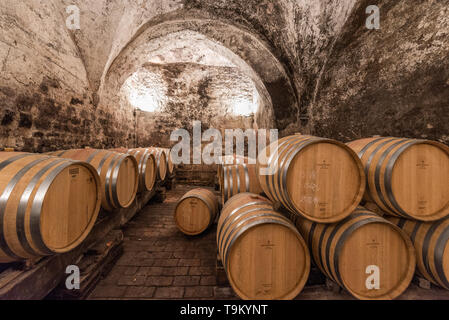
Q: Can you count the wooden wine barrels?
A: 12